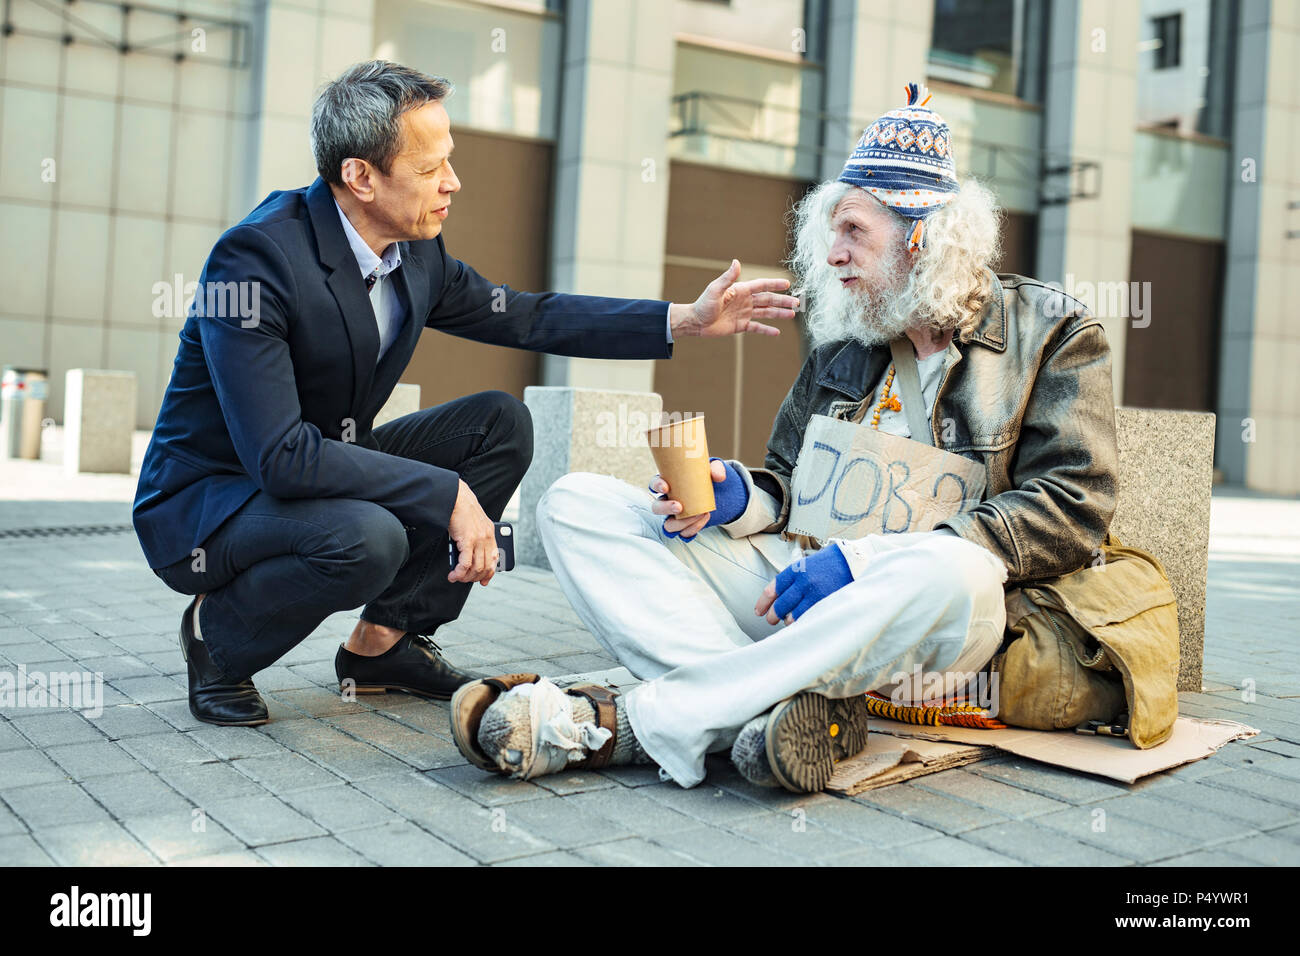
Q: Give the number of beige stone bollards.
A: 4